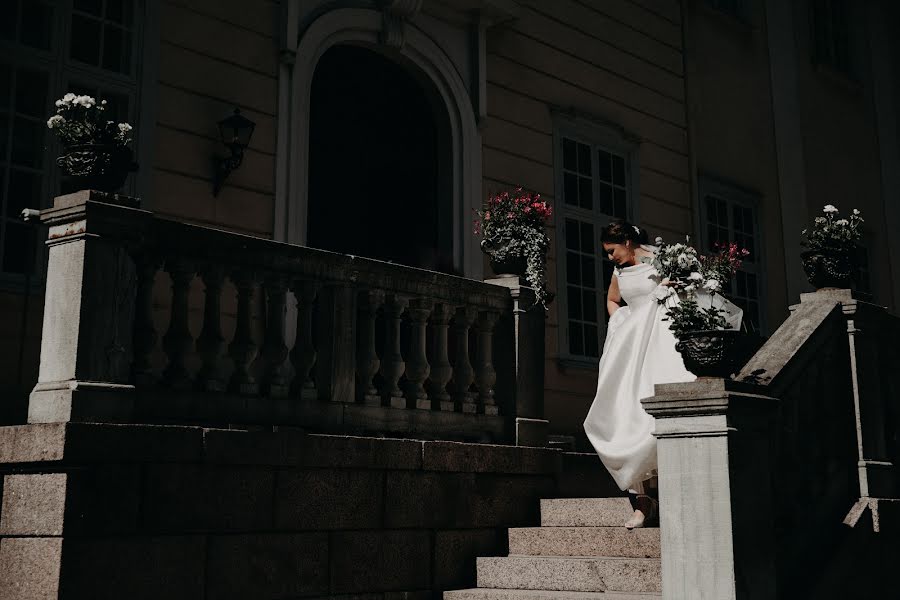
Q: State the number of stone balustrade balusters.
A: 12